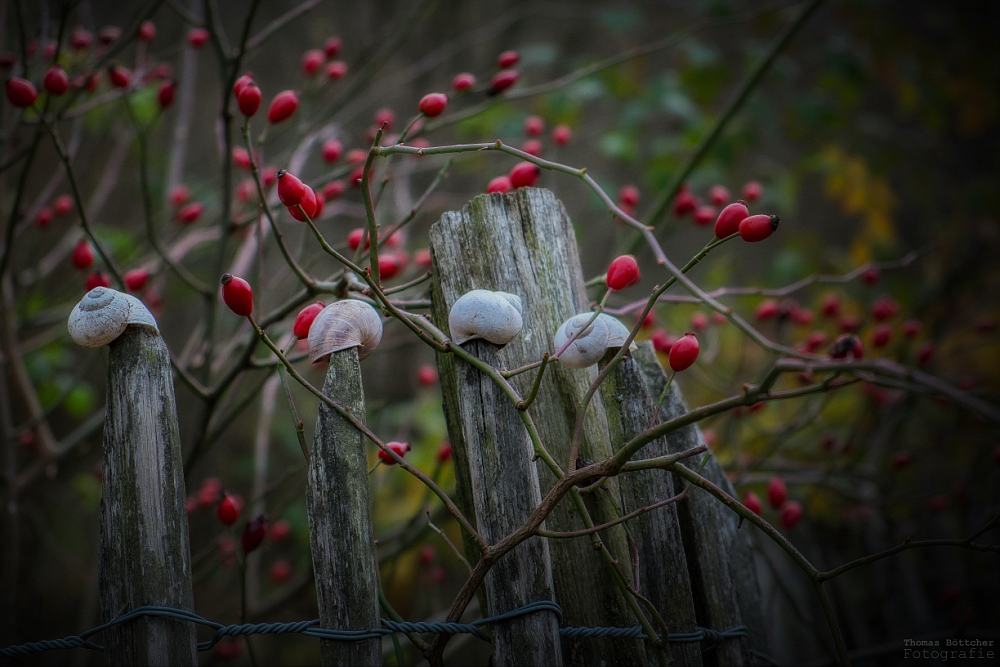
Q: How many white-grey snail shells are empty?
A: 4